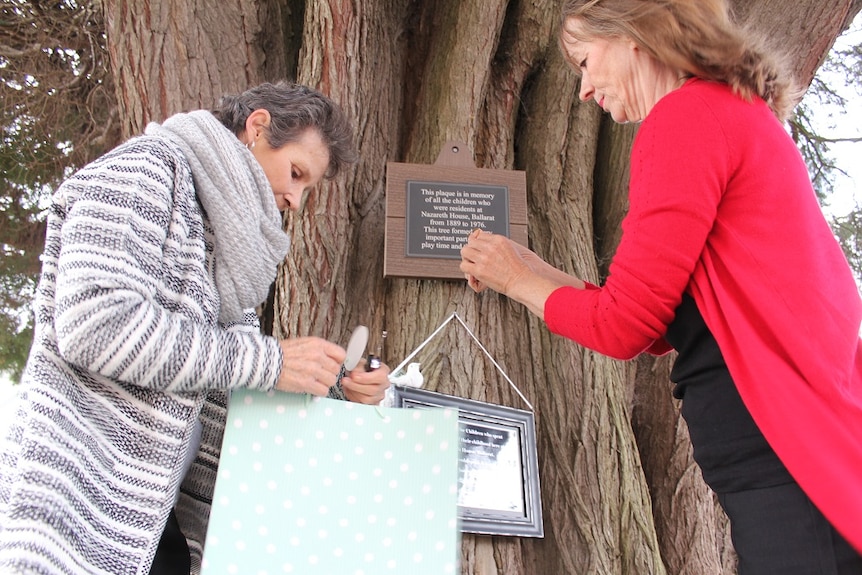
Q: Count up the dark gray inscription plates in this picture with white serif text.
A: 1